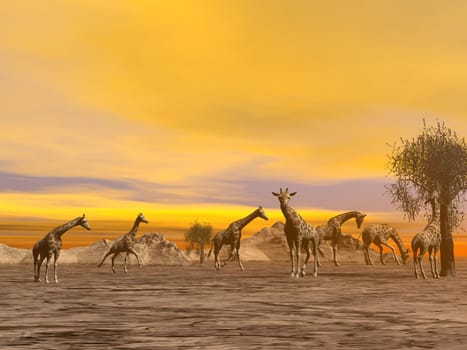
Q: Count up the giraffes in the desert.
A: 7